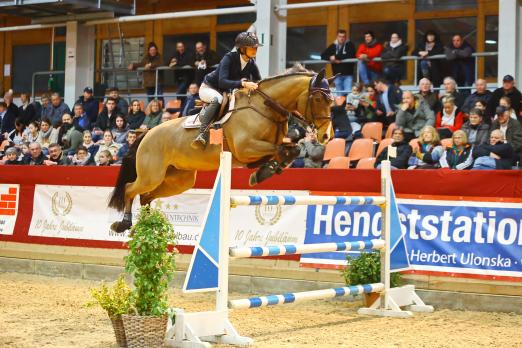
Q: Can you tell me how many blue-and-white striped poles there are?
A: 3